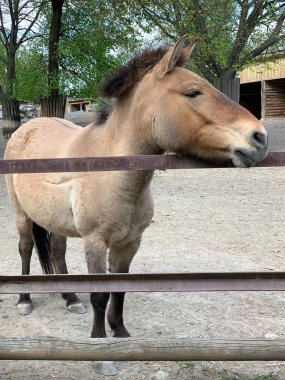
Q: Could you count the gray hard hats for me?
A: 0